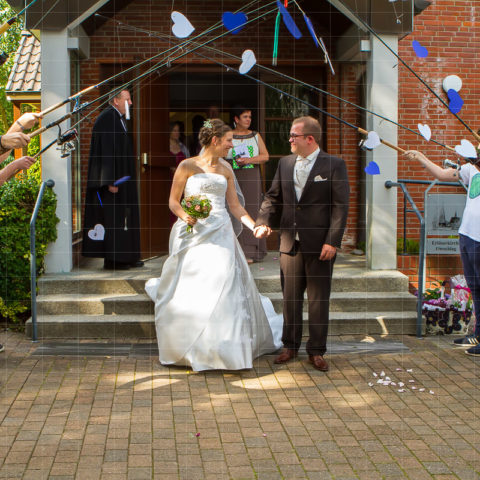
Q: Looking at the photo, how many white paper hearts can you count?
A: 6